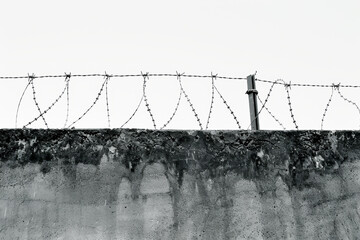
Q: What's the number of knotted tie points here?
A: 8